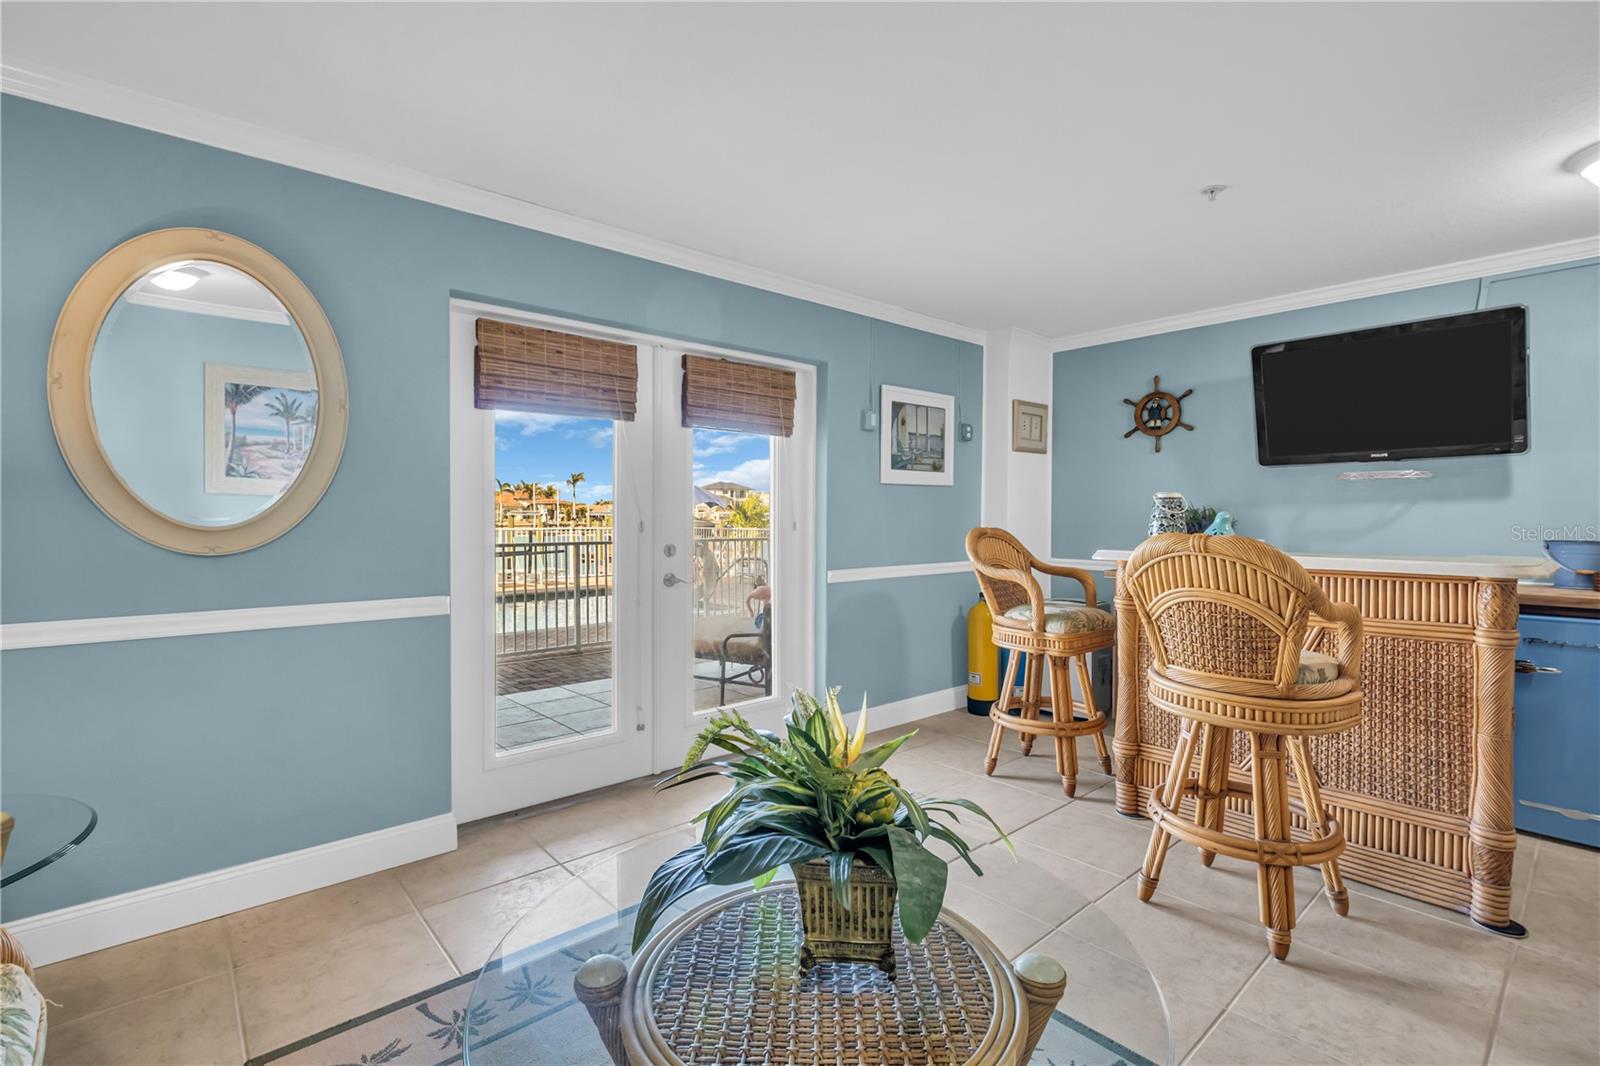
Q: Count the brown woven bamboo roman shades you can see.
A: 2